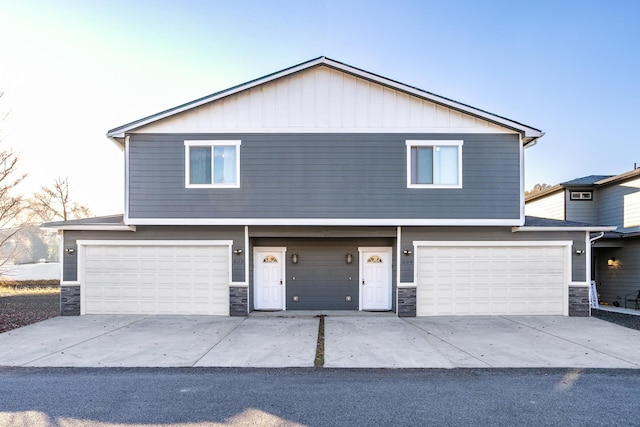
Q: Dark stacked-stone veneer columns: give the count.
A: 4